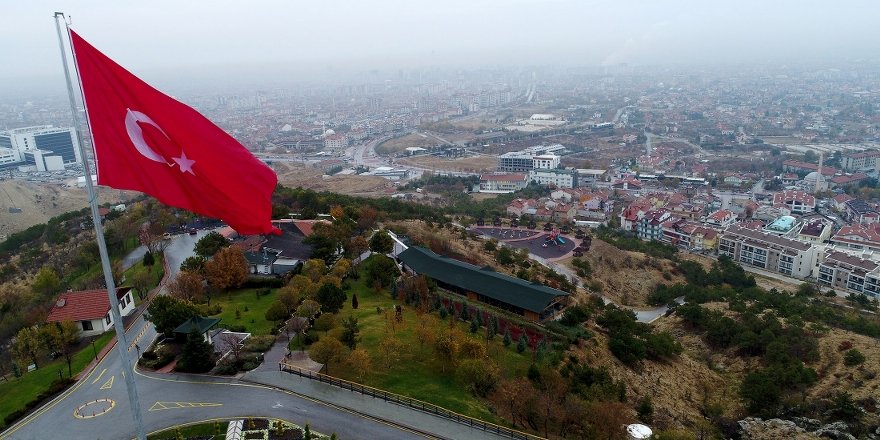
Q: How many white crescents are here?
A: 1